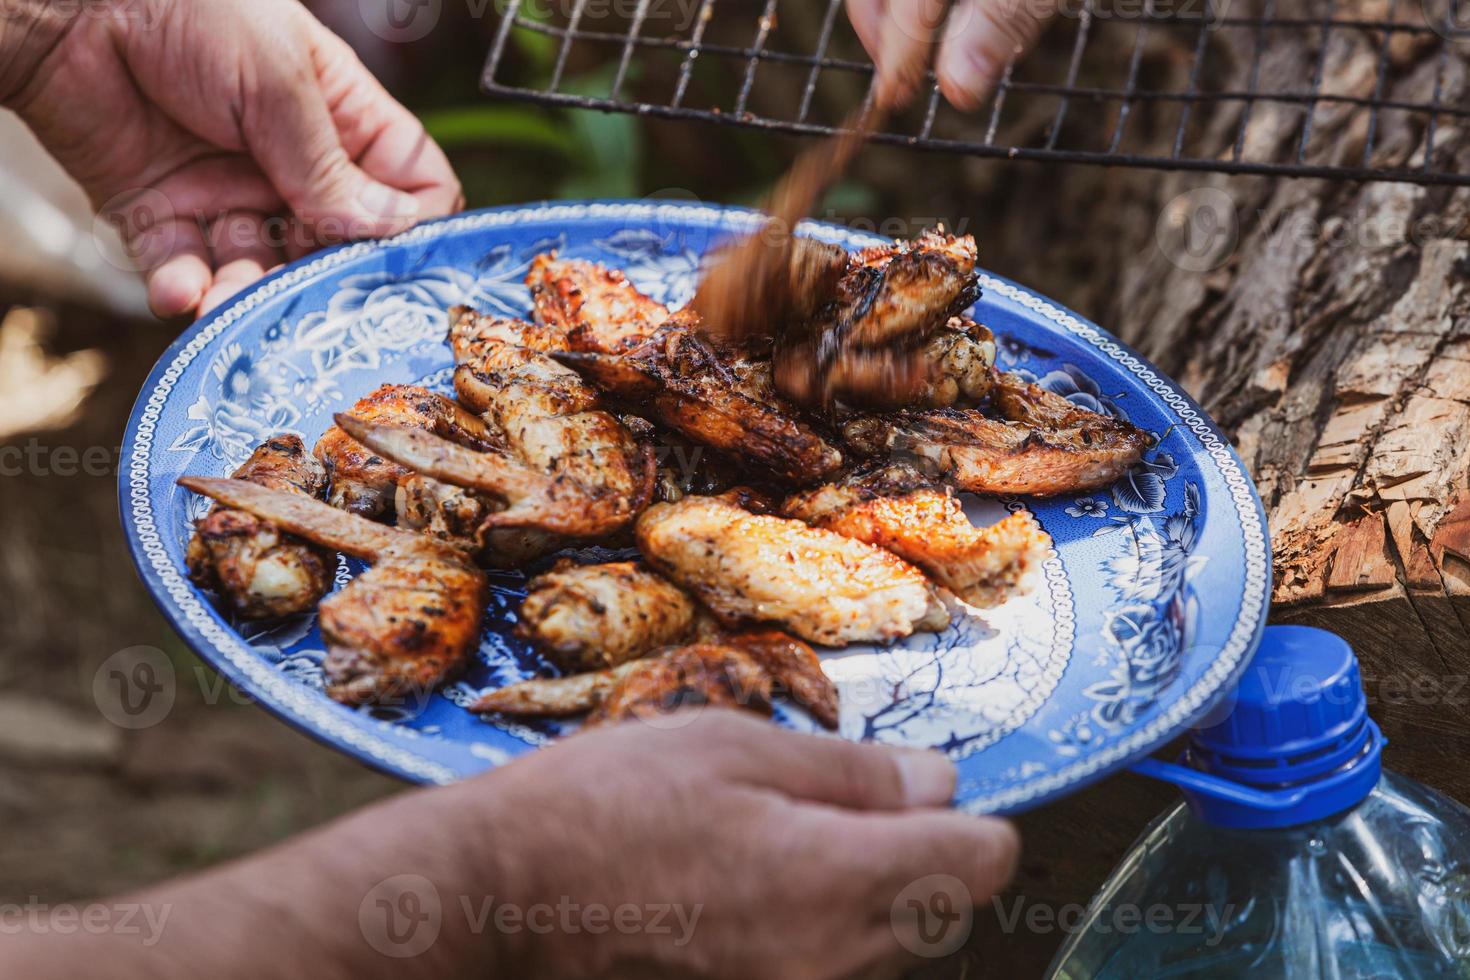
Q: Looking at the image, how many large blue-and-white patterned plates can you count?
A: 1